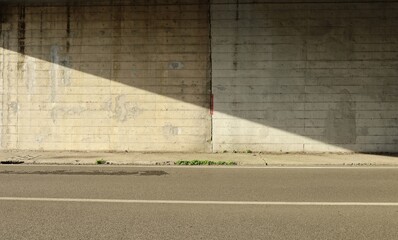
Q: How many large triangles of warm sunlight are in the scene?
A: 1